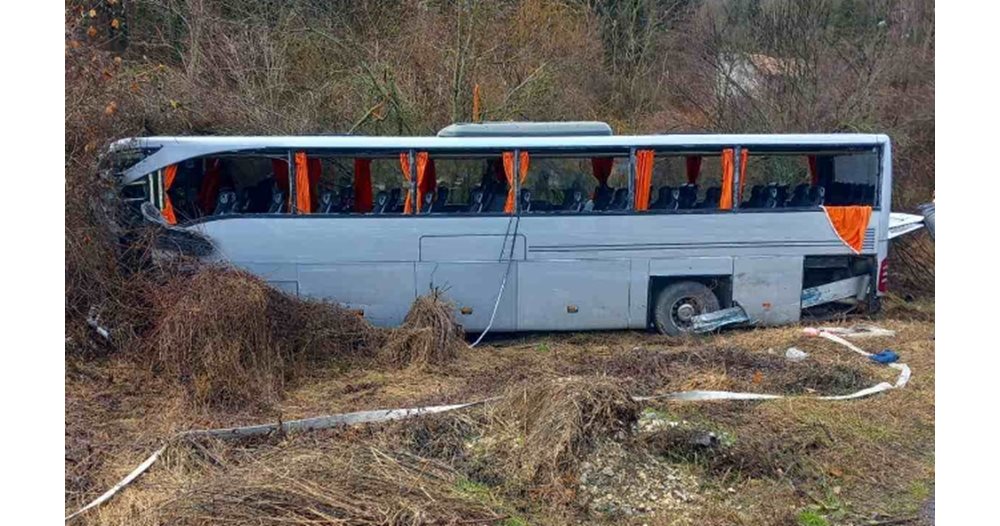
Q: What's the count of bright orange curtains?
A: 10